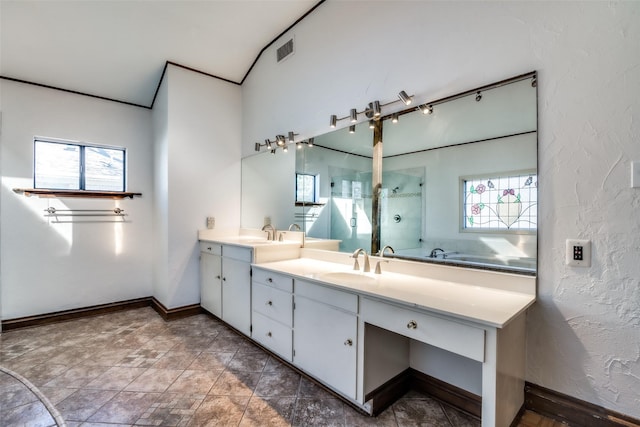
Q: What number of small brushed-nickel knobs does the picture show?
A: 8